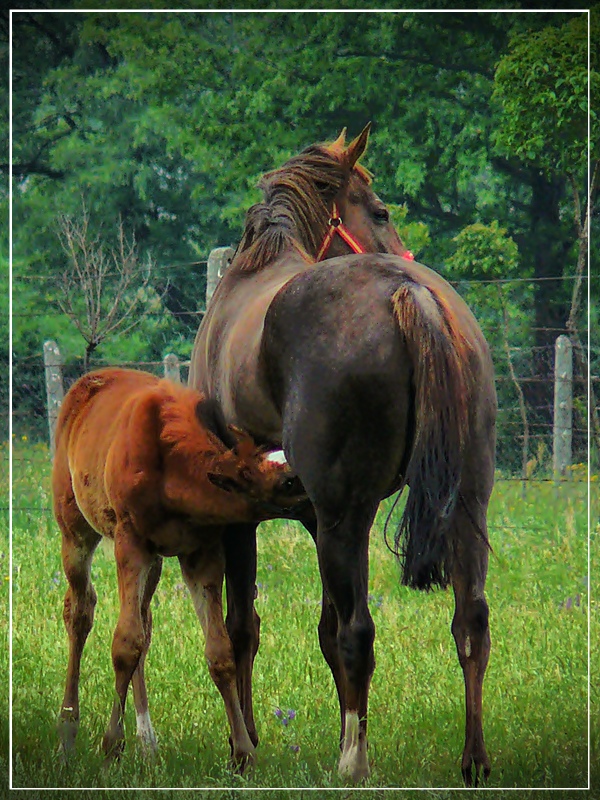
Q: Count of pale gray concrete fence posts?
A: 4